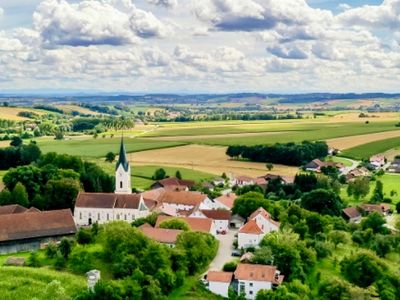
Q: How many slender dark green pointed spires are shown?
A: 1